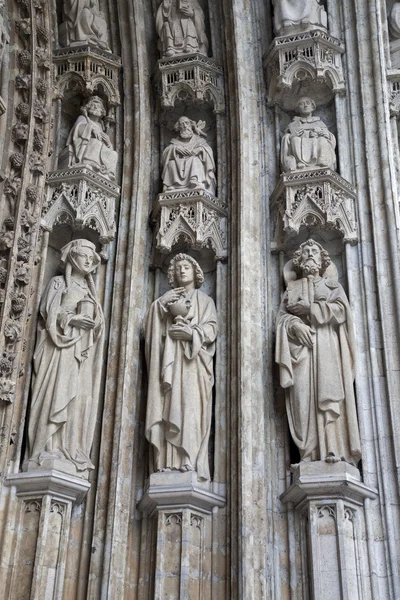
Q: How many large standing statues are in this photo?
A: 3